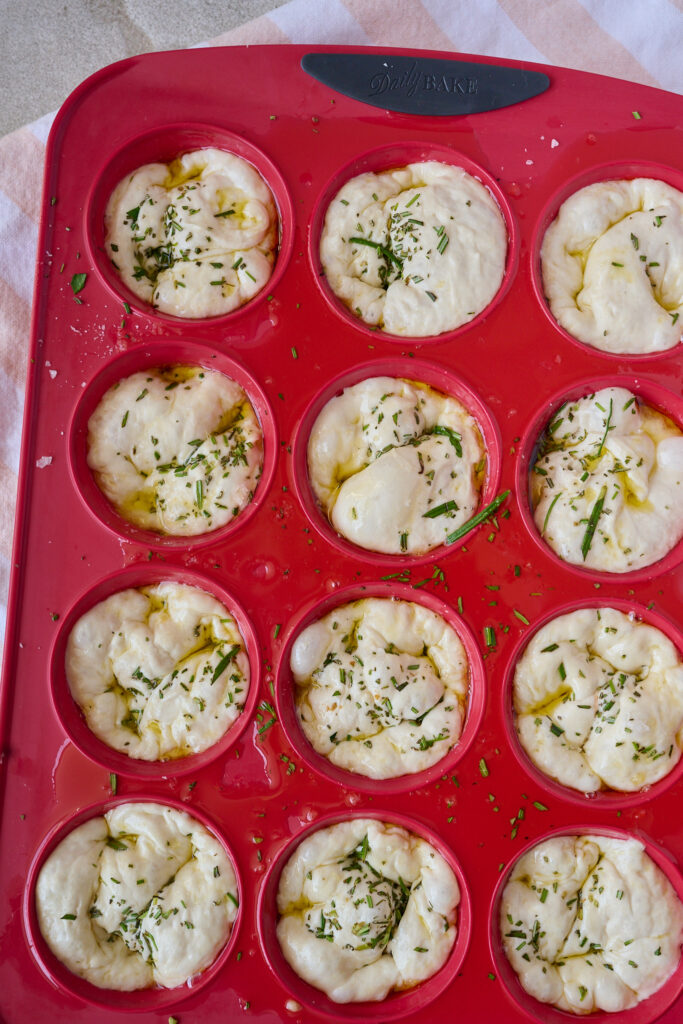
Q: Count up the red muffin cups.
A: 12